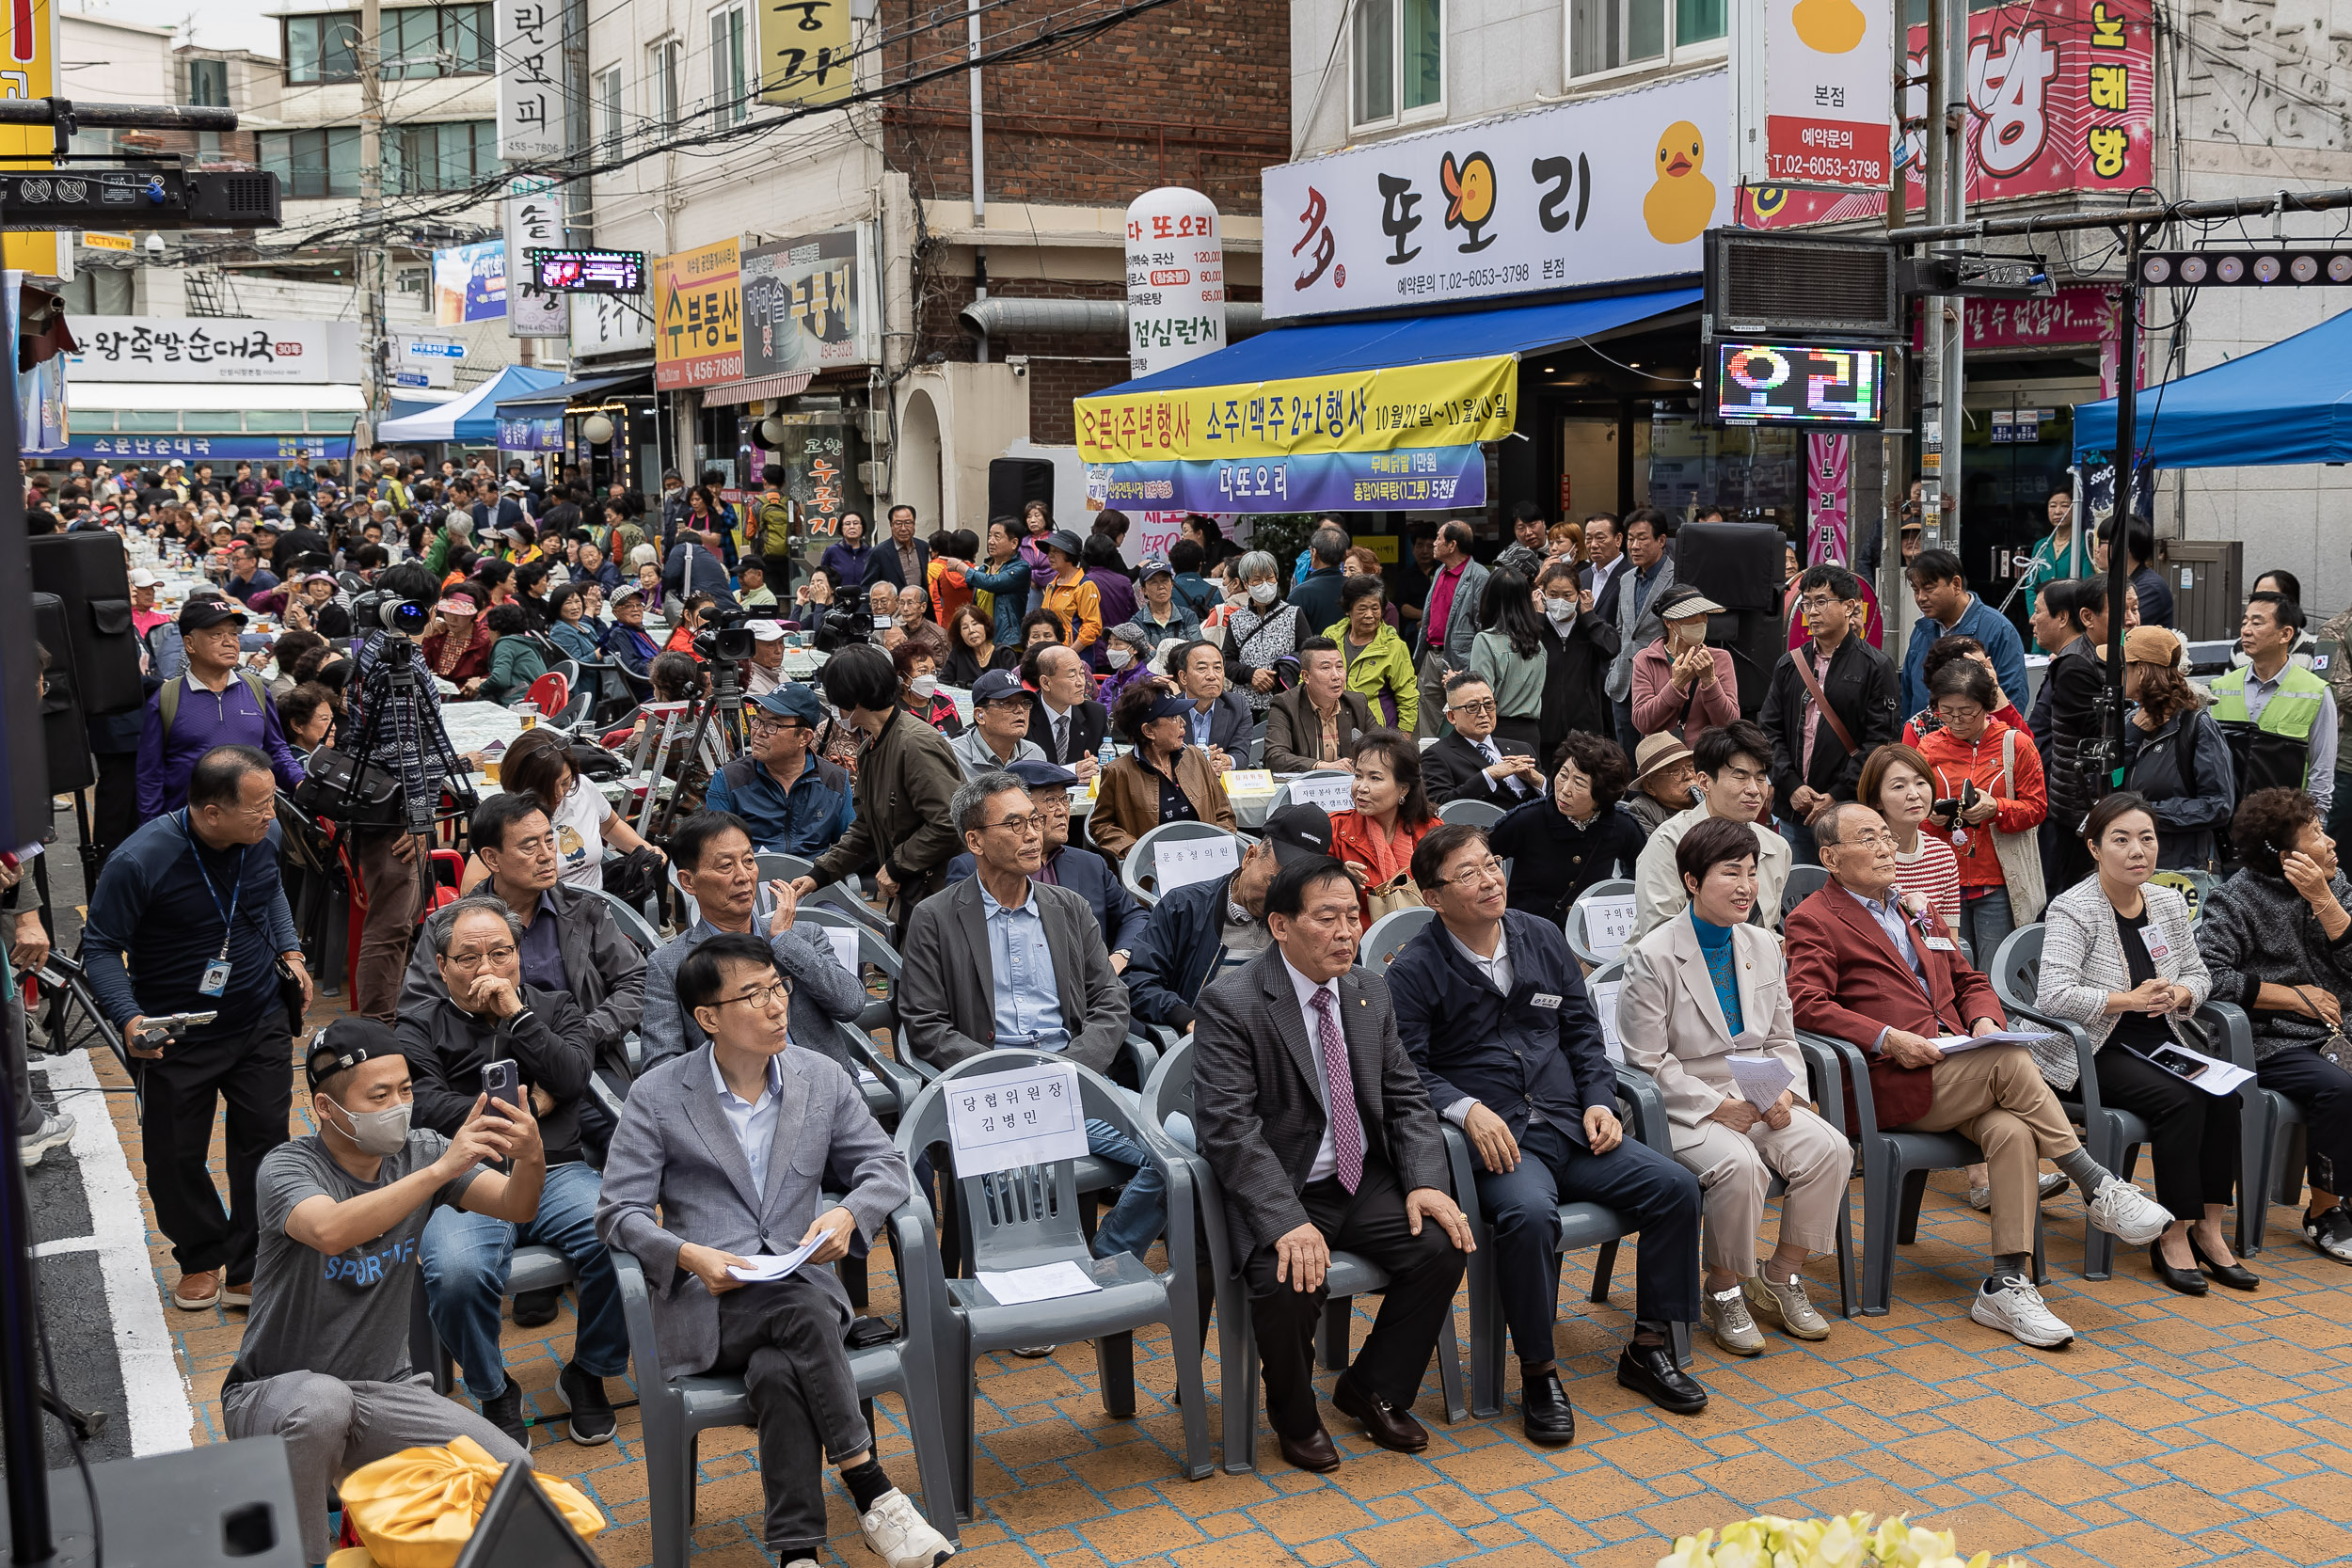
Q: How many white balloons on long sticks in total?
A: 0